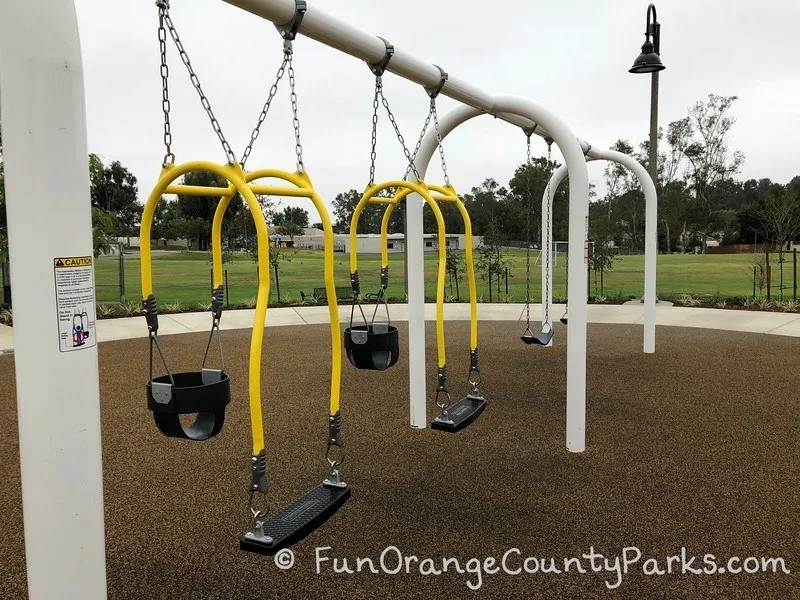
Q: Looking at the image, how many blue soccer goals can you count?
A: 0